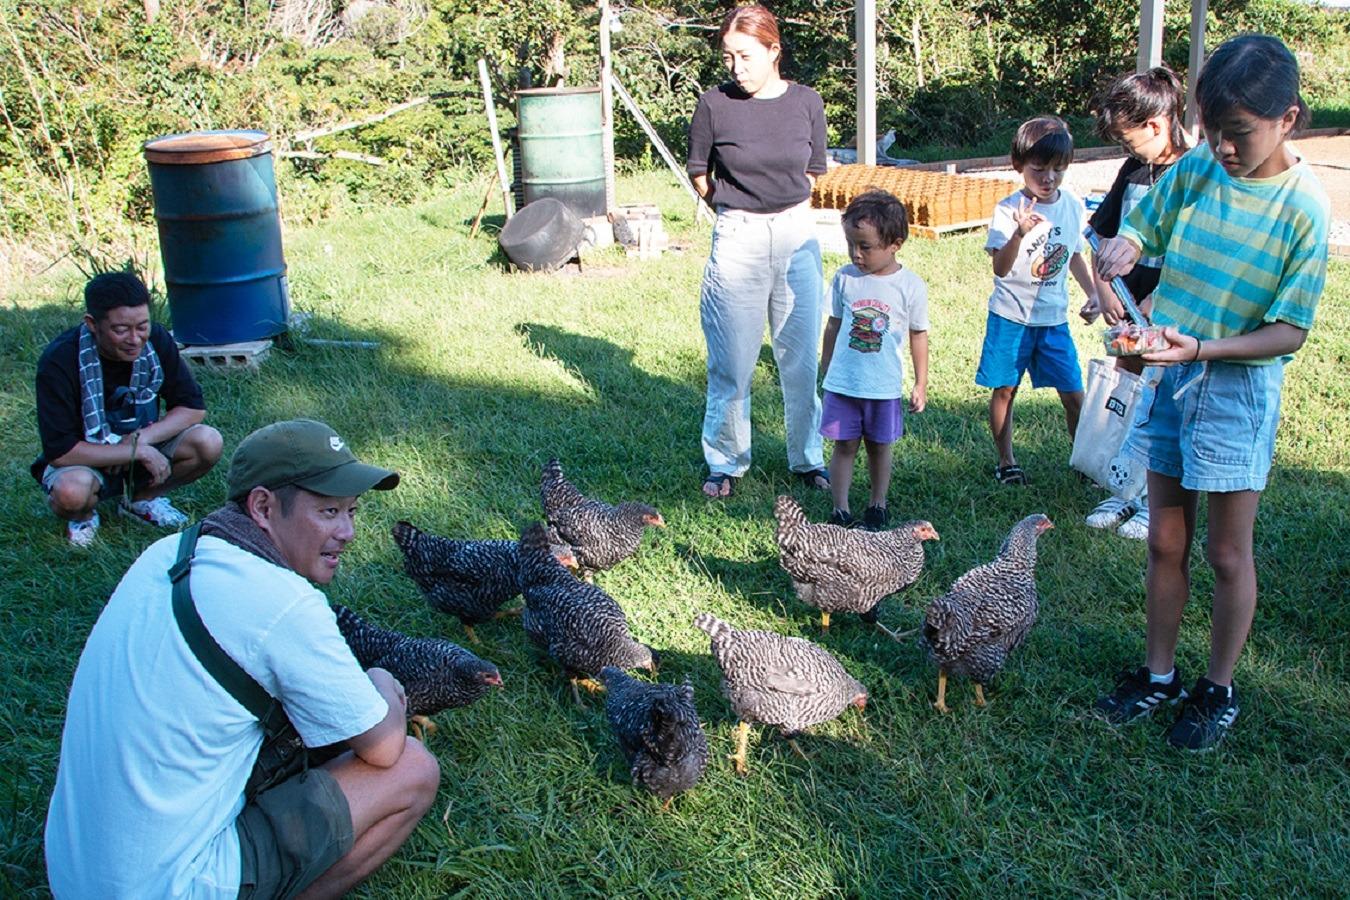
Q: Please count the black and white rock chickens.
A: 8